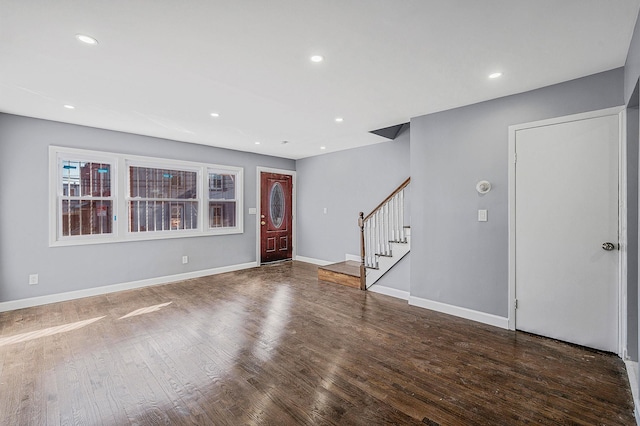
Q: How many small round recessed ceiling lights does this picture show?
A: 8